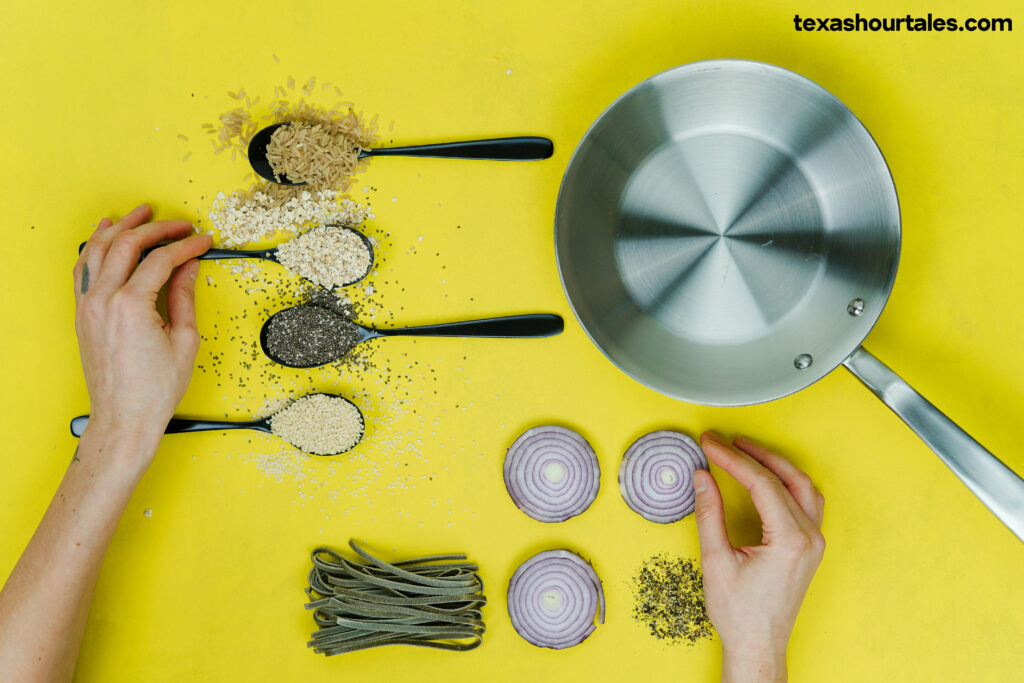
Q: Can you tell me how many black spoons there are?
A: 4